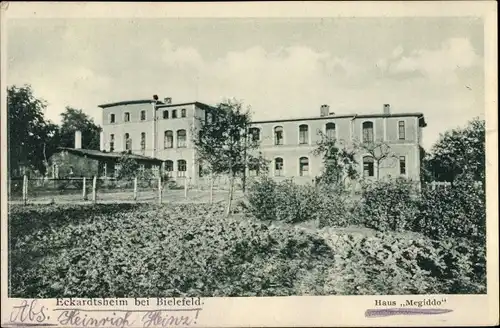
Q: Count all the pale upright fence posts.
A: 7